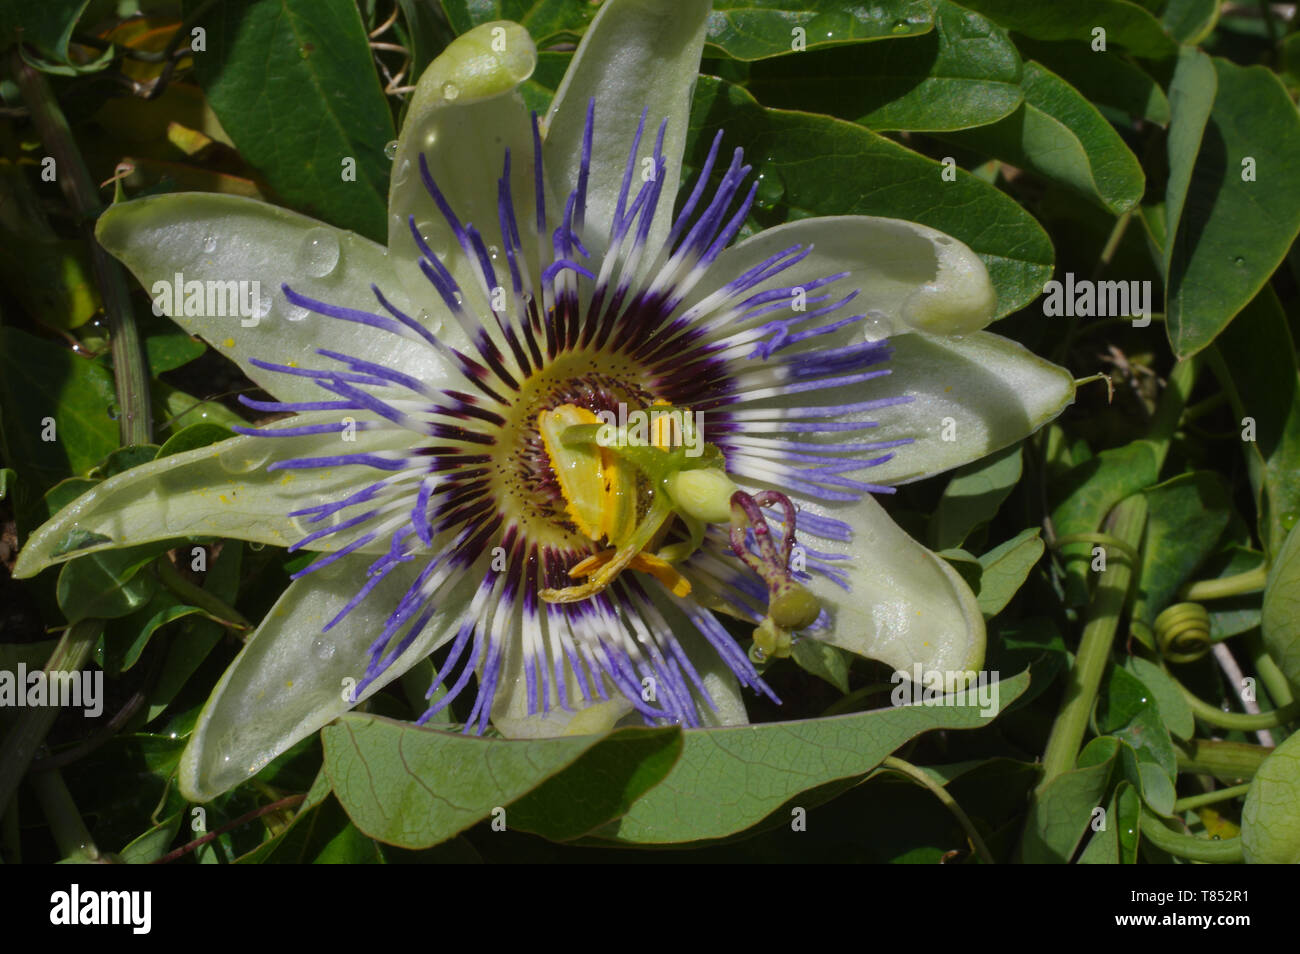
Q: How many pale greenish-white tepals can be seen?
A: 10